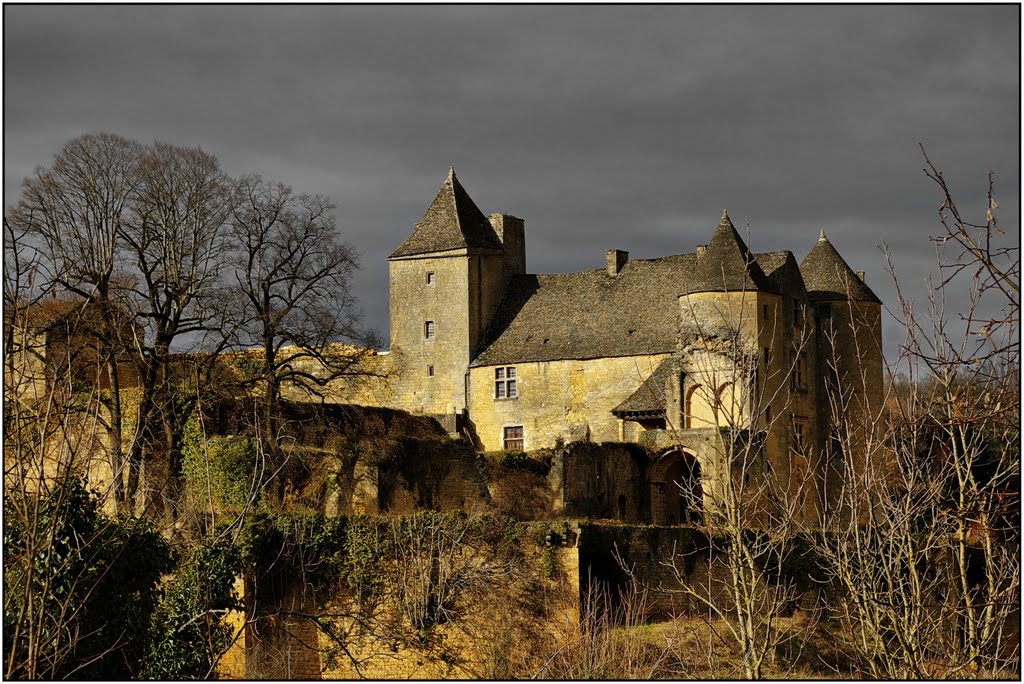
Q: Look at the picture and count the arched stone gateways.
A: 1